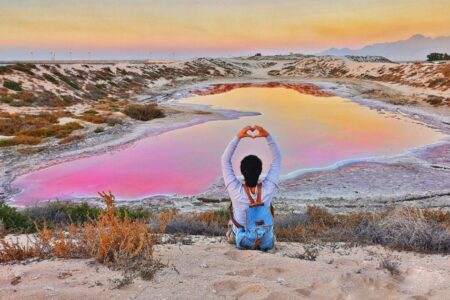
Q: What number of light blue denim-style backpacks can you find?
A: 1